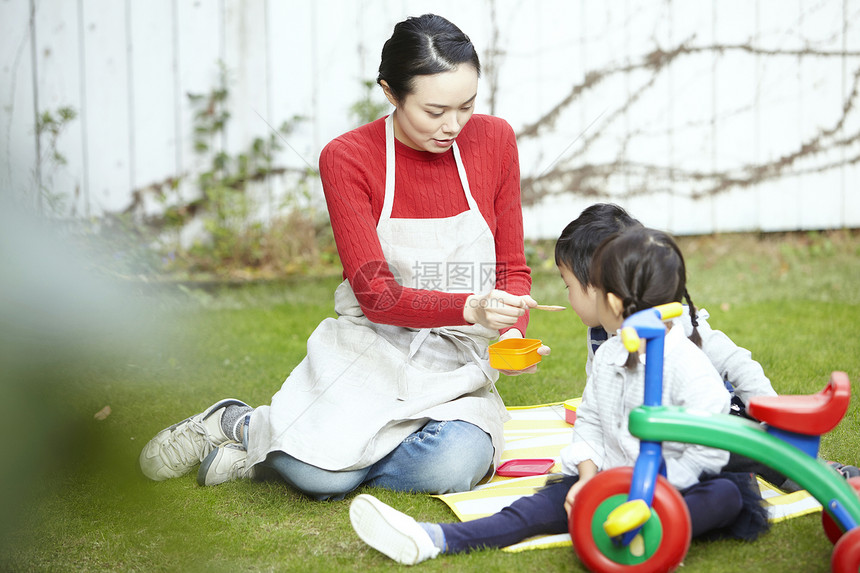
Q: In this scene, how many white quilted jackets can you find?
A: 1